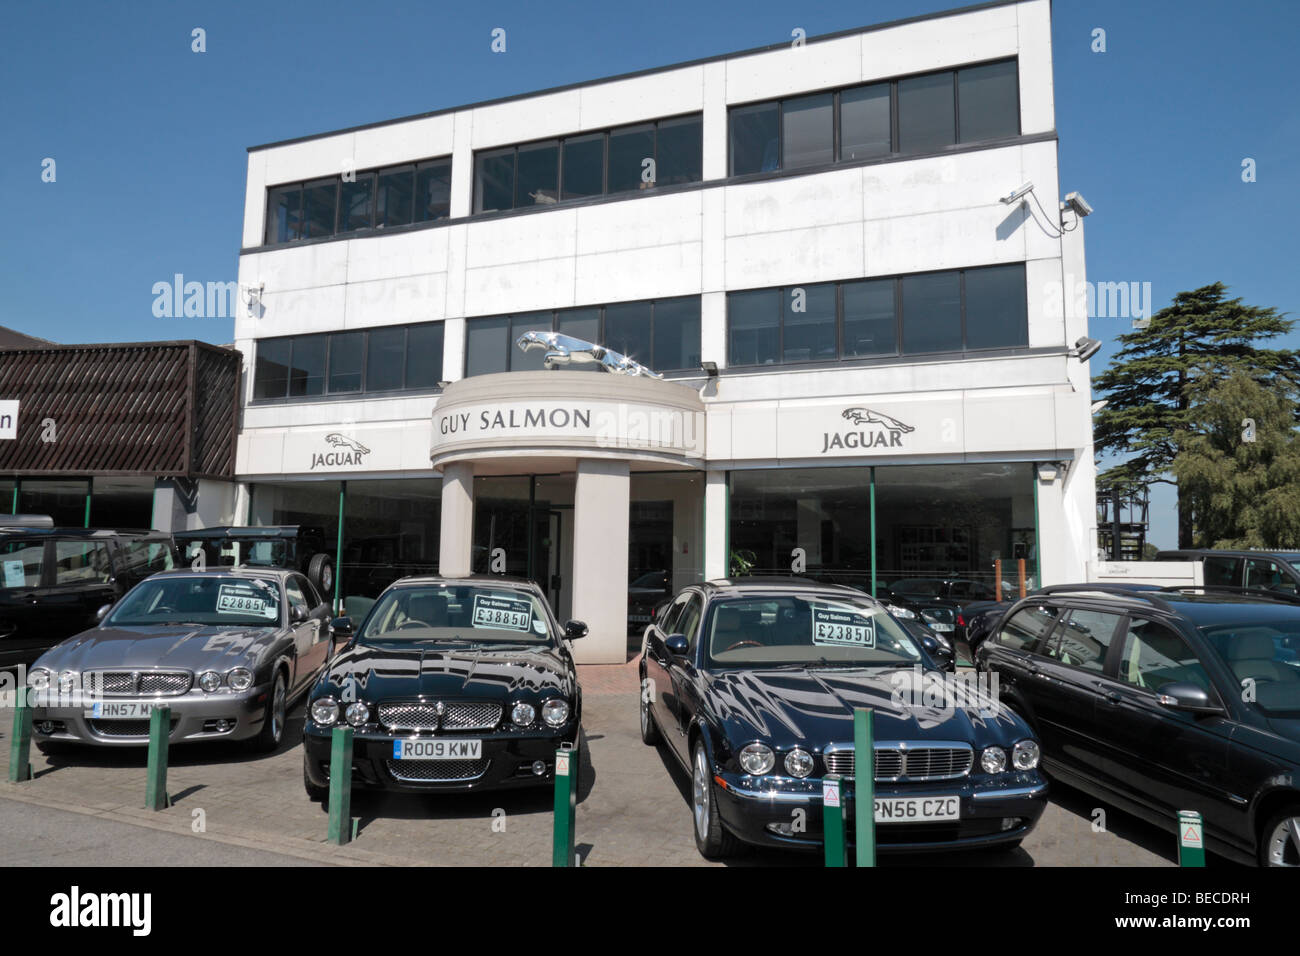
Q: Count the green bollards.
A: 7